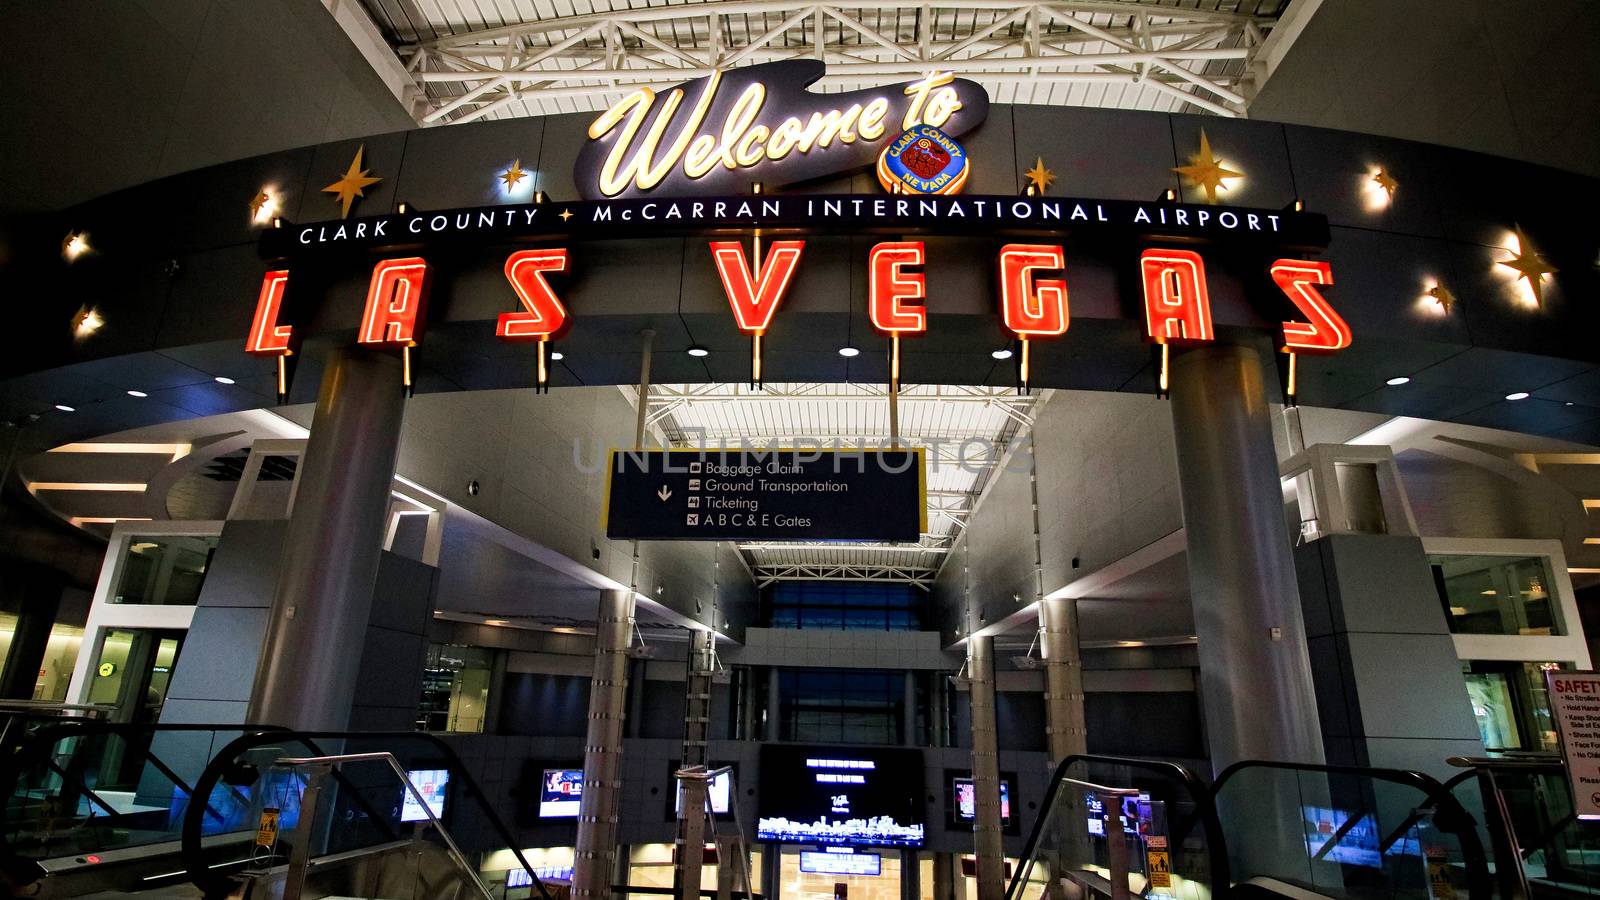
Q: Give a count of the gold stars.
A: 11